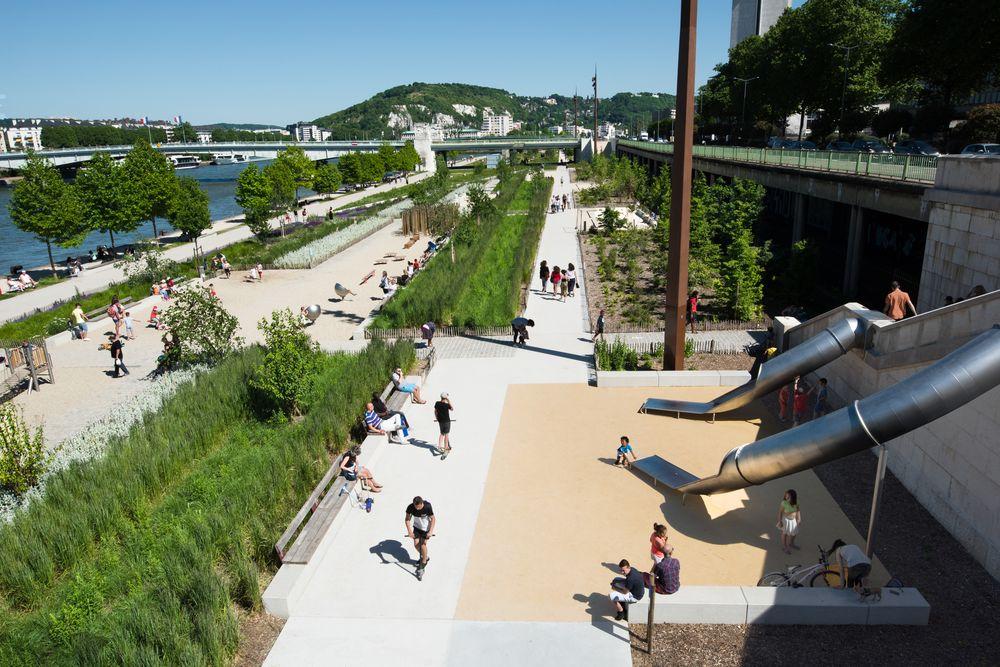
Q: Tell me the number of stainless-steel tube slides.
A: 2